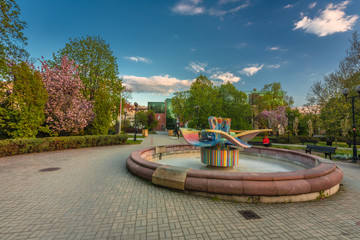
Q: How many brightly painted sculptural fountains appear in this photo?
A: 1